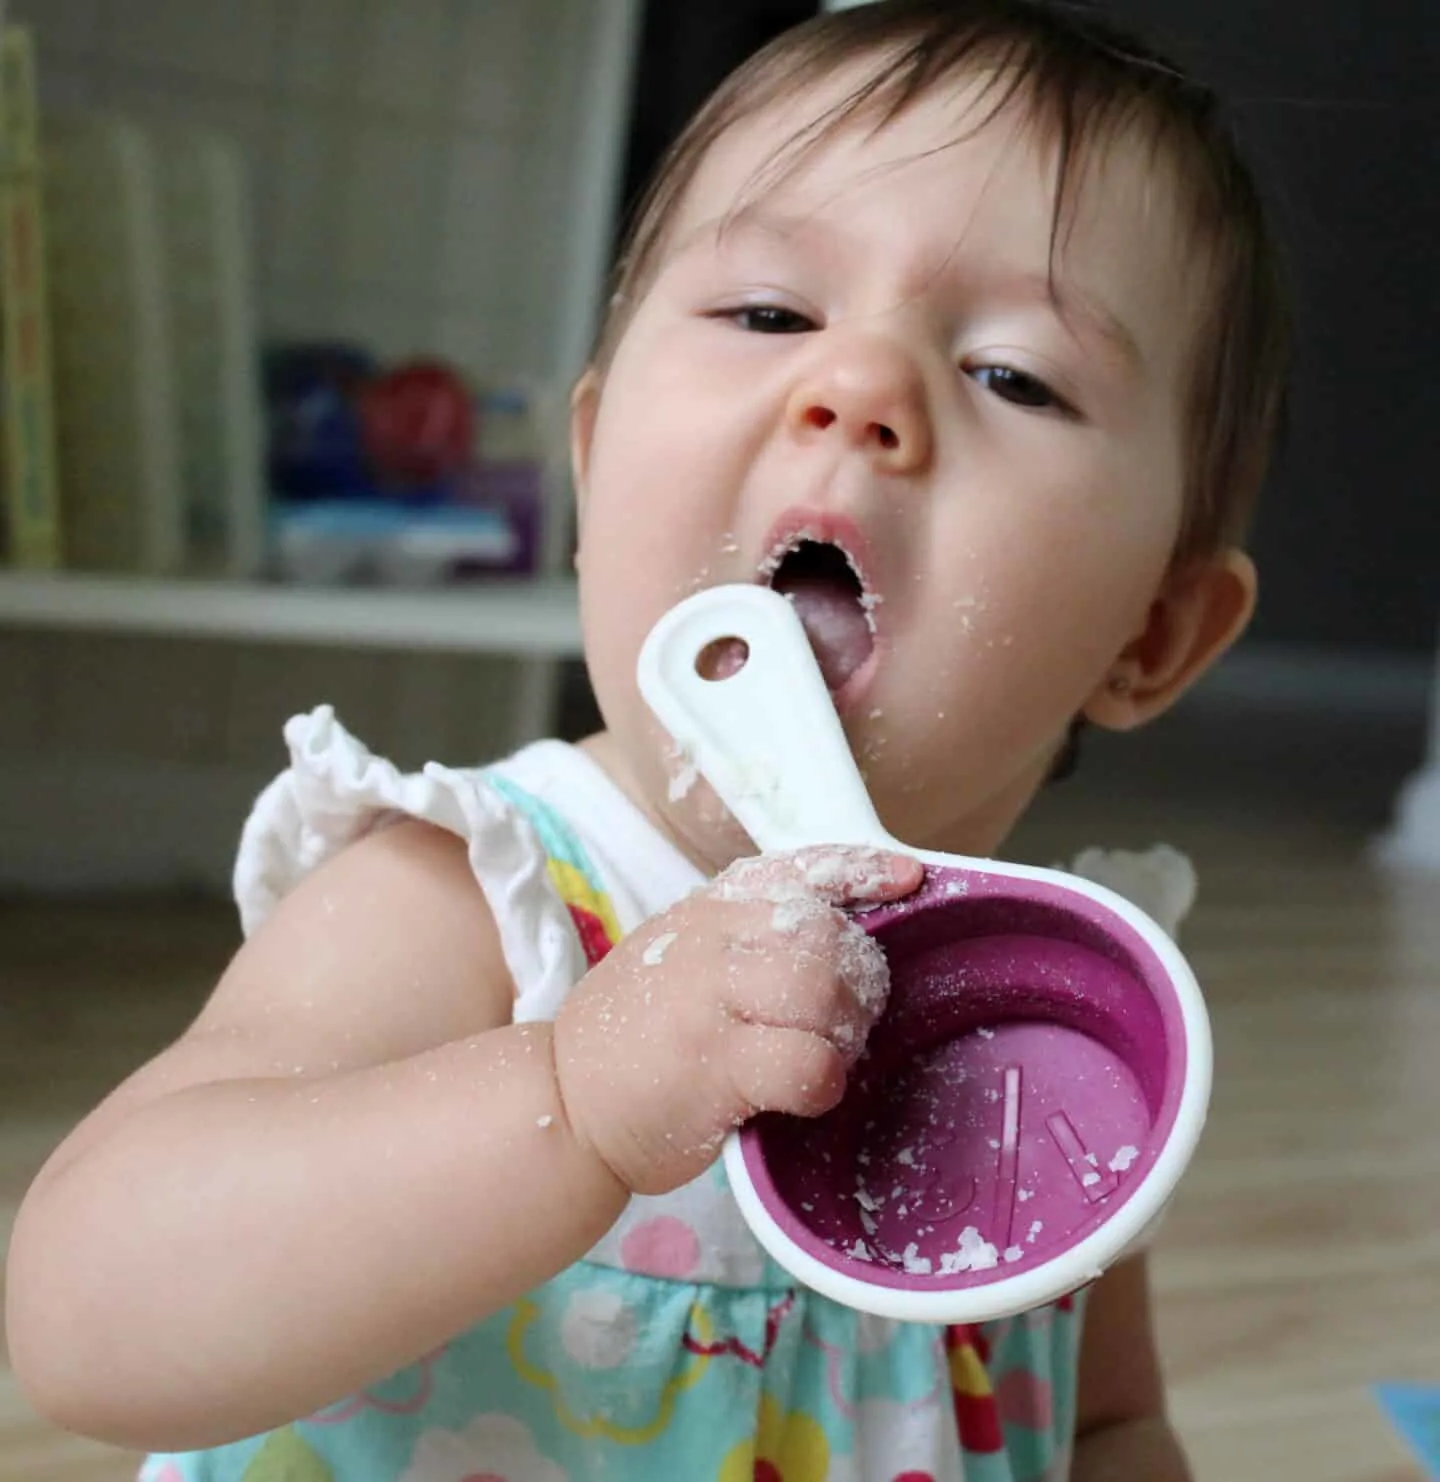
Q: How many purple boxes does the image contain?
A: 1